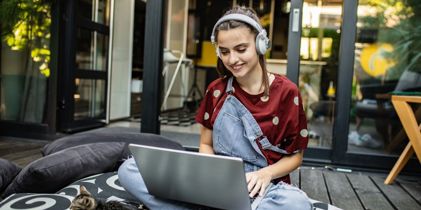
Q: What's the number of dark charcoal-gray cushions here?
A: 3